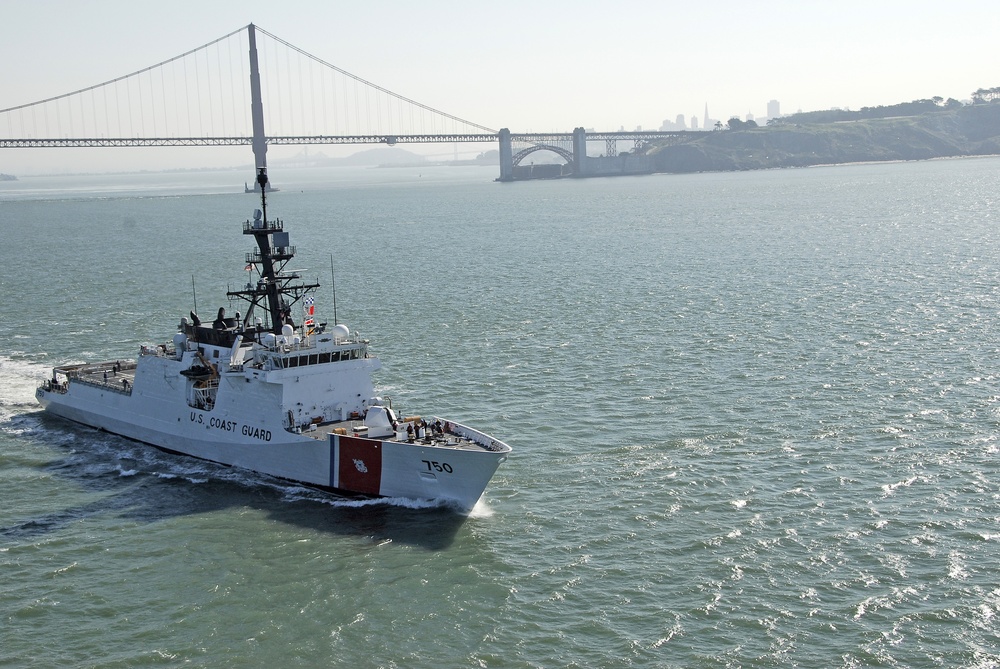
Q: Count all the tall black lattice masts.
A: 1